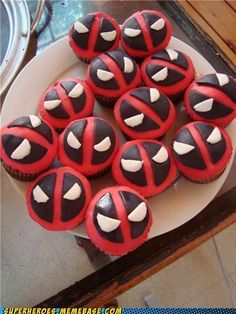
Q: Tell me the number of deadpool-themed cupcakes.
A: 13